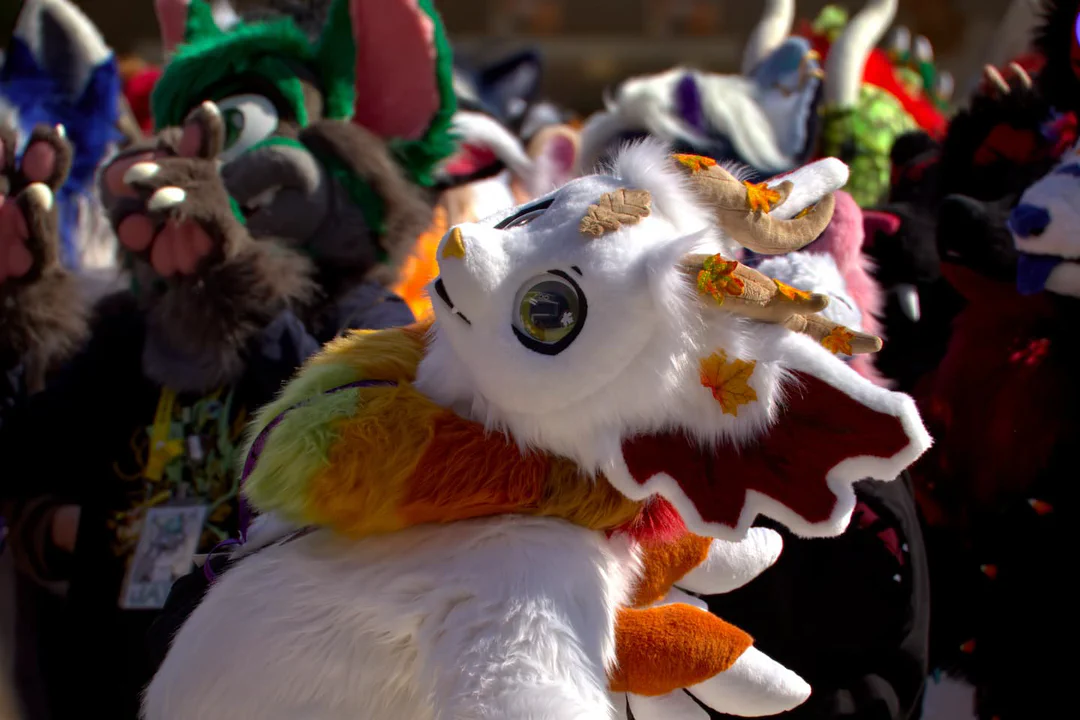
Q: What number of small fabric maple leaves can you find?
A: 6